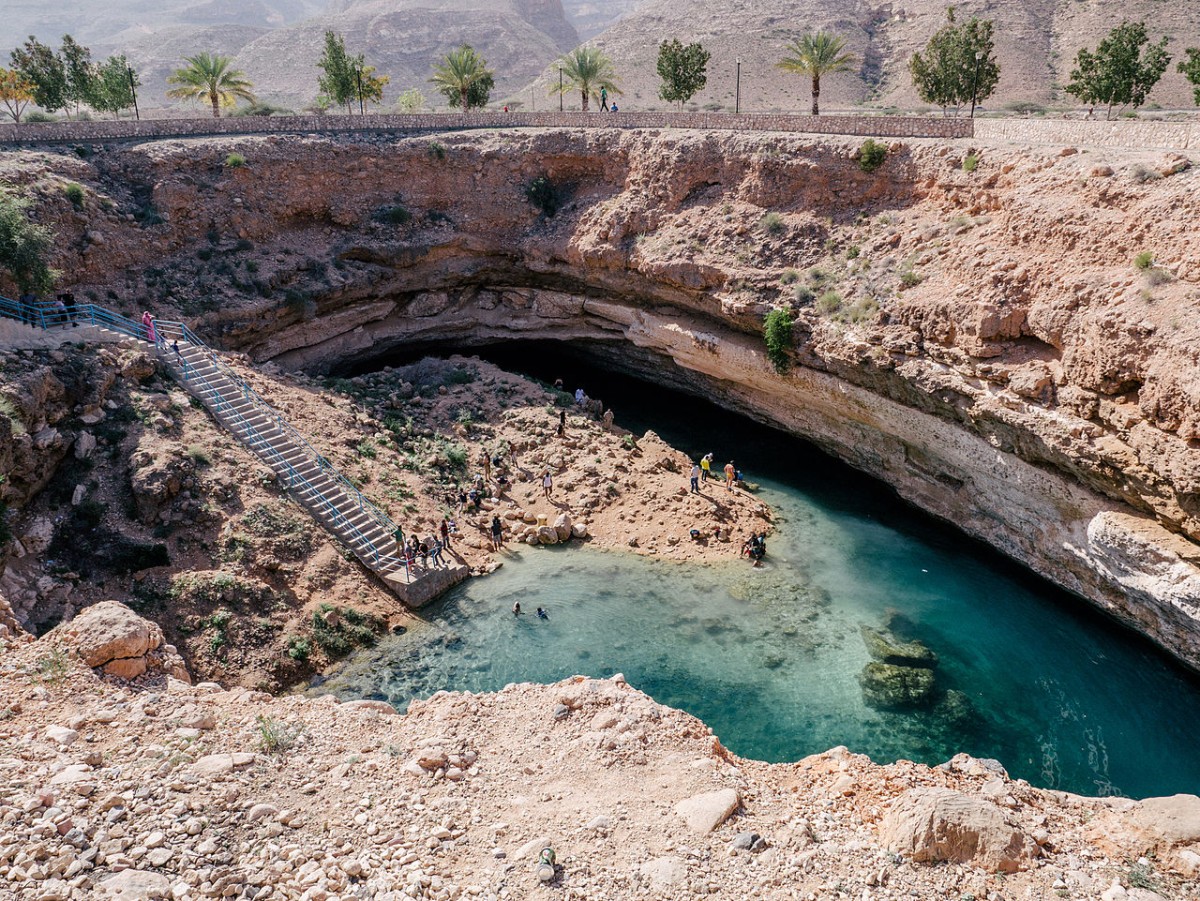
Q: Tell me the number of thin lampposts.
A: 5